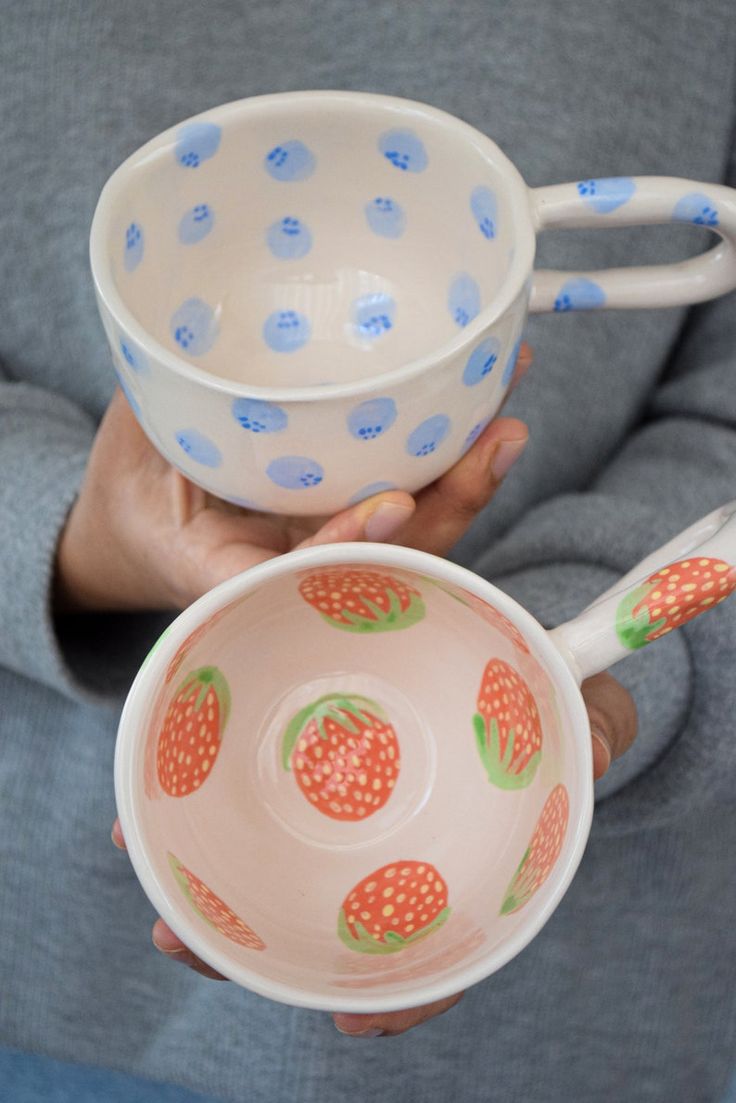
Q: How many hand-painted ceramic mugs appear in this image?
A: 2